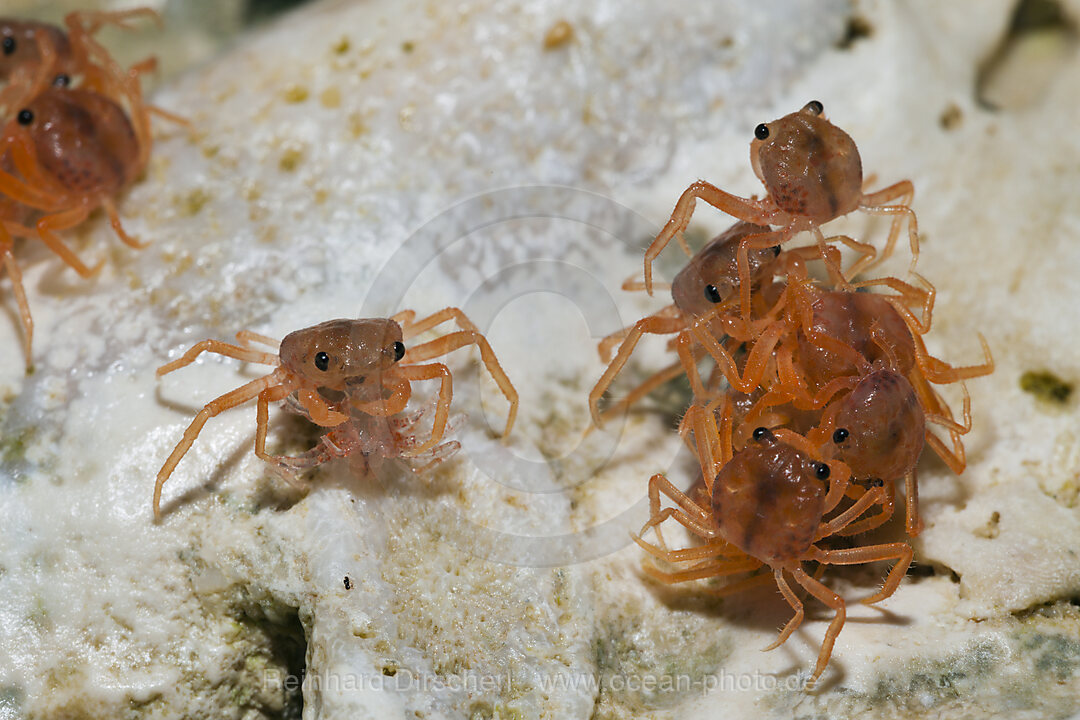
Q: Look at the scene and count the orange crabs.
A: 8